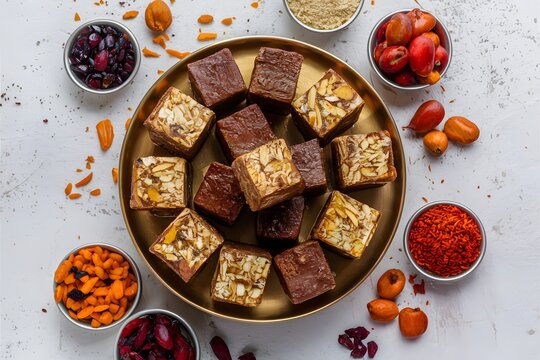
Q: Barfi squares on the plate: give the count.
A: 15